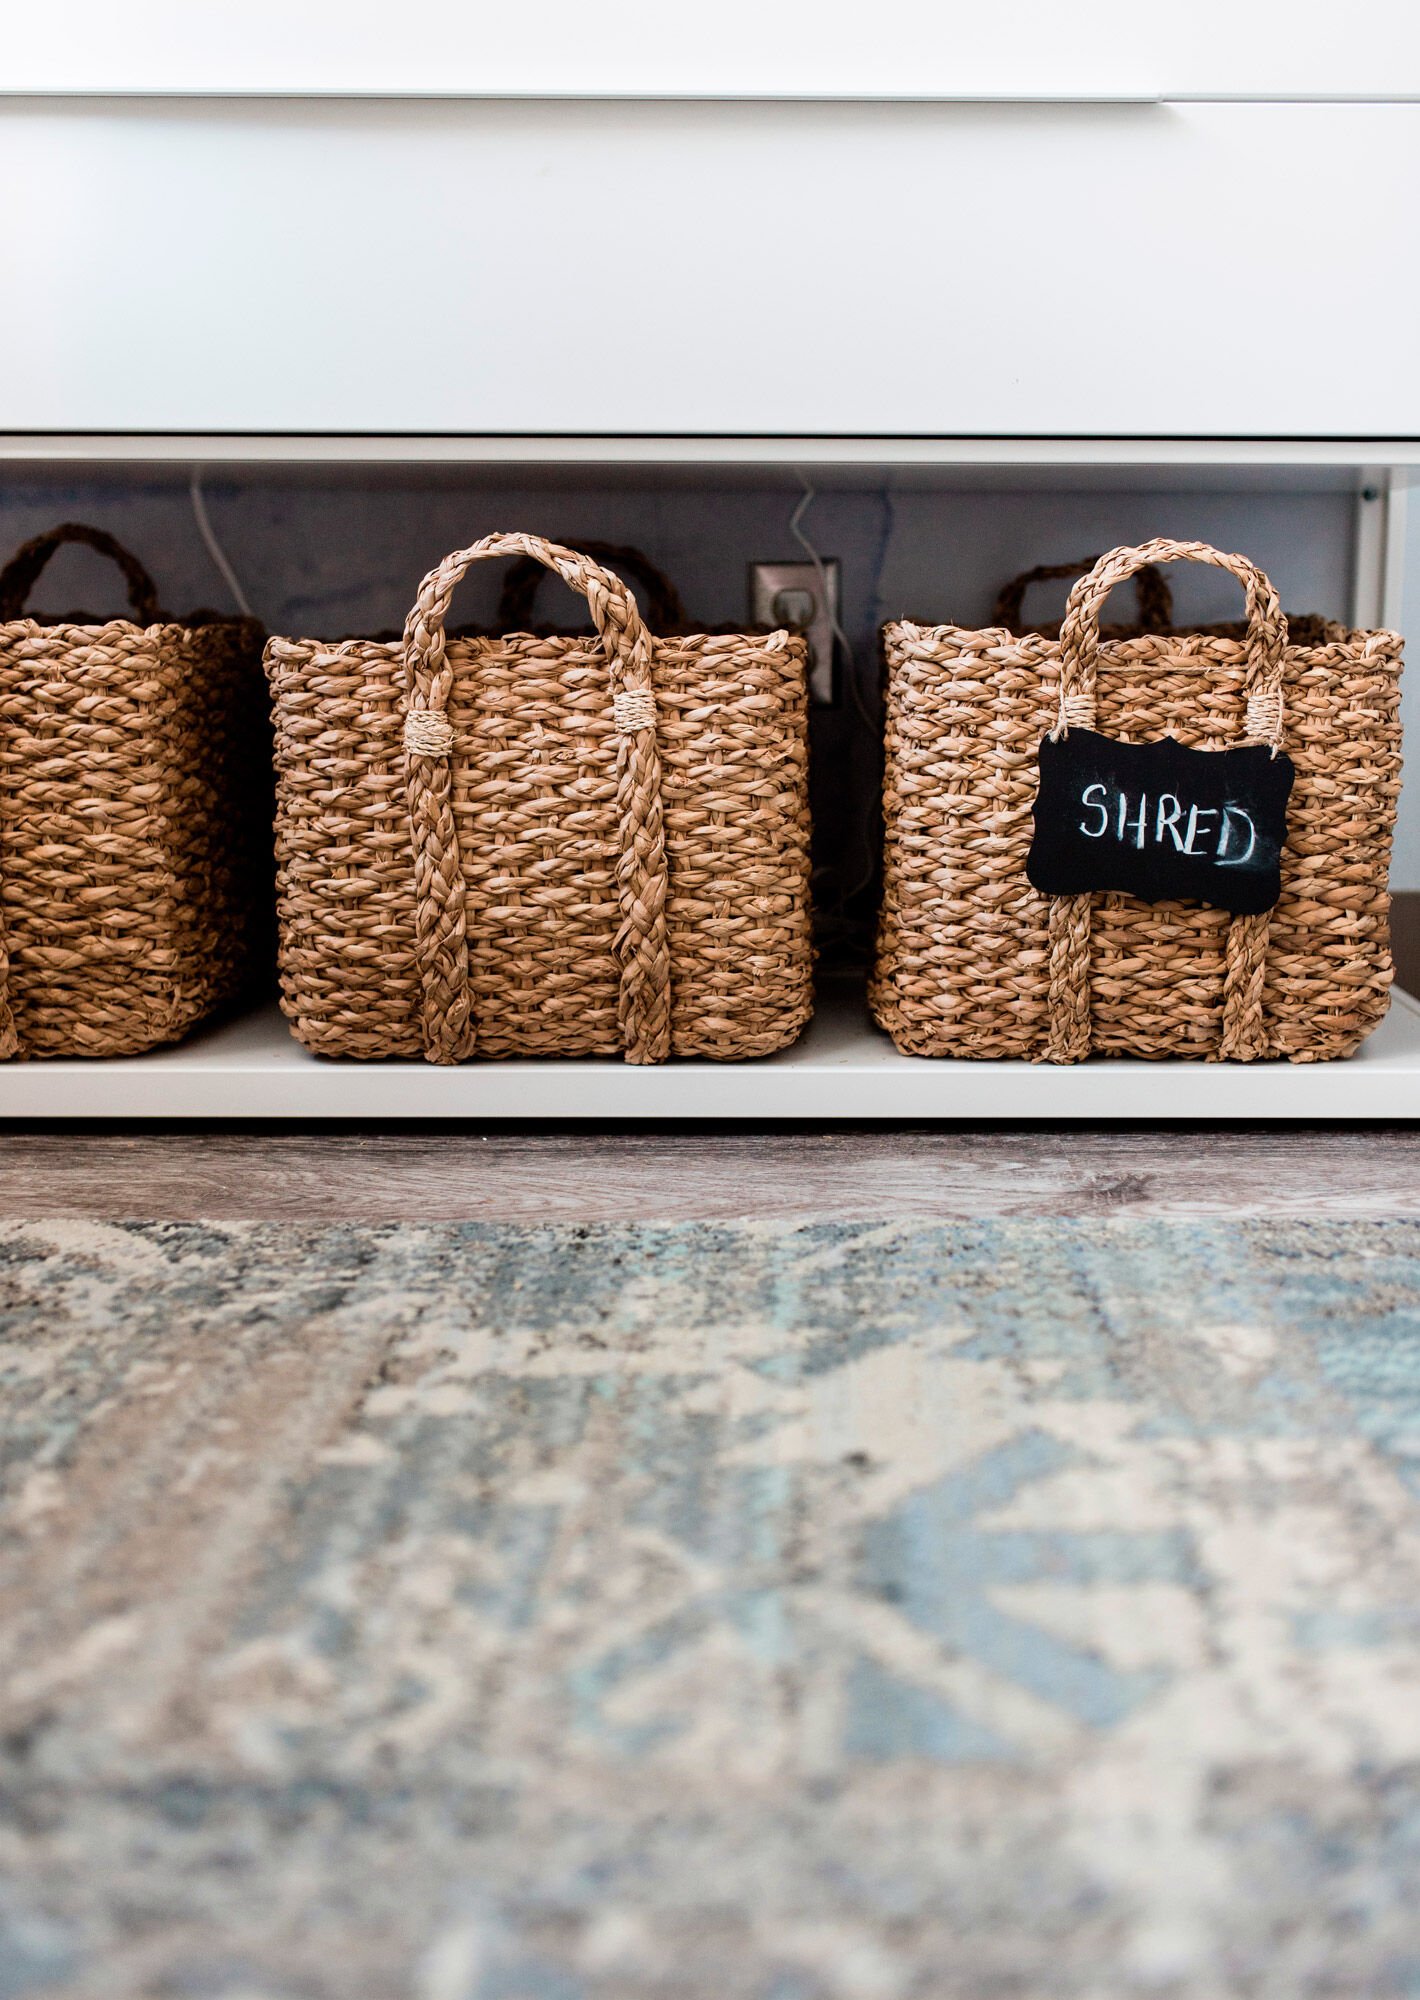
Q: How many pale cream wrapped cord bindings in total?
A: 4